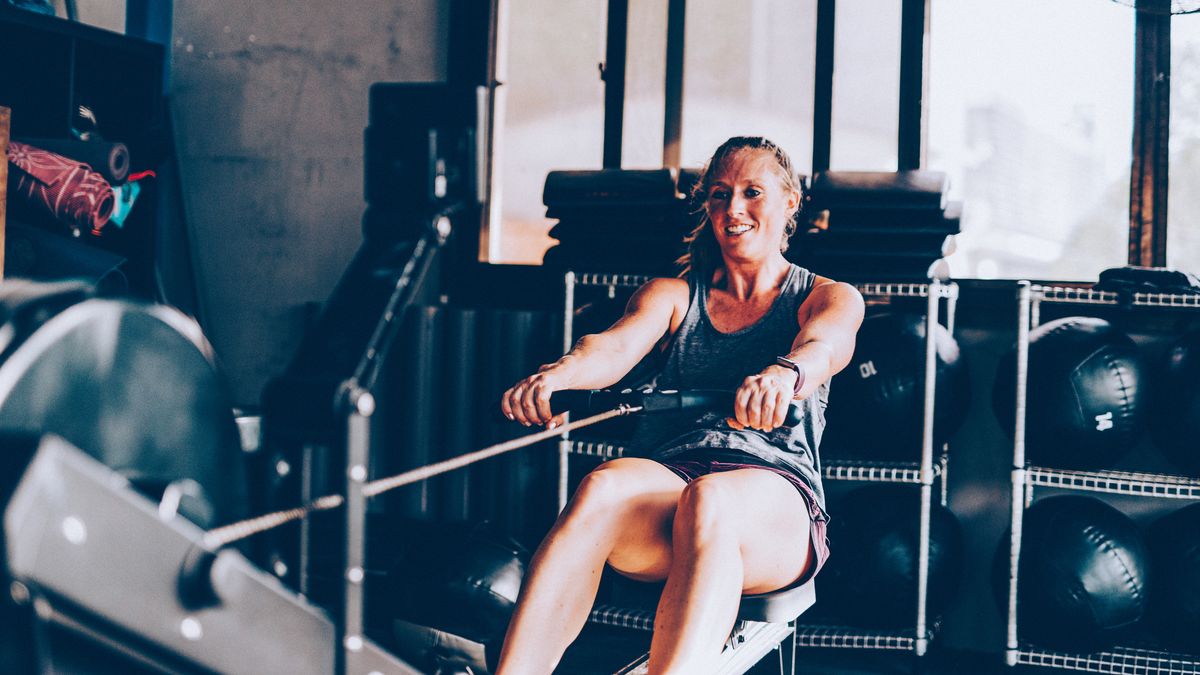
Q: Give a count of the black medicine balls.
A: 7